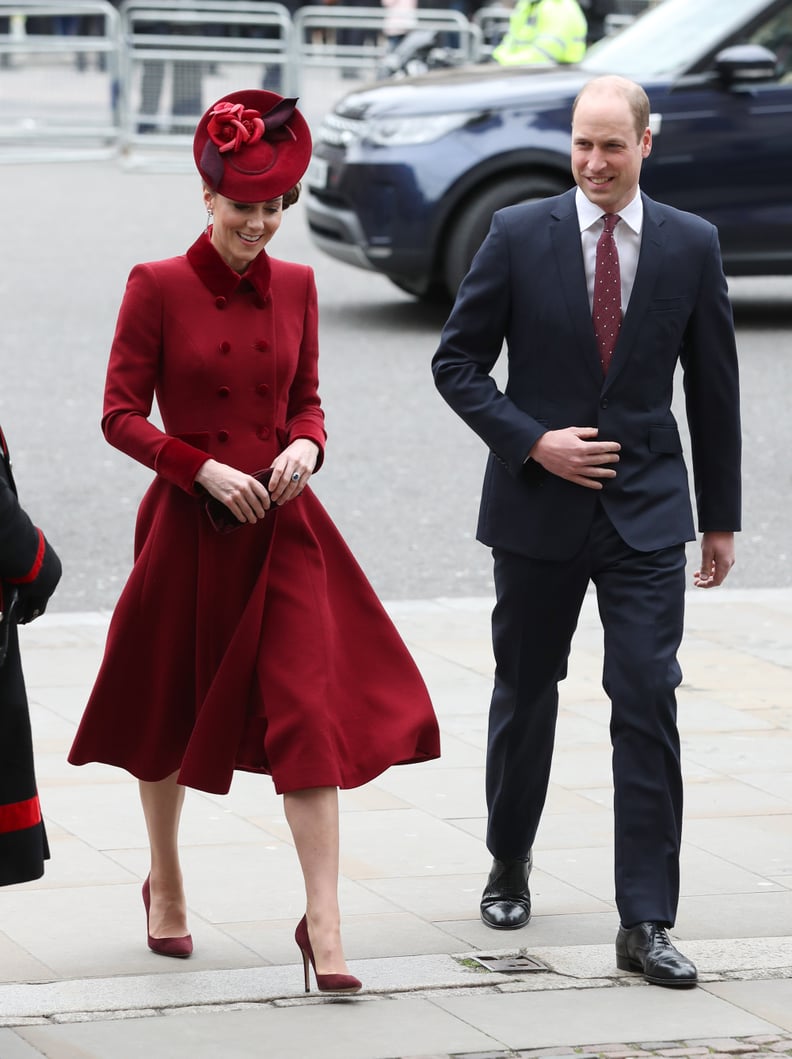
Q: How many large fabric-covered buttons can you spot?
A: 8